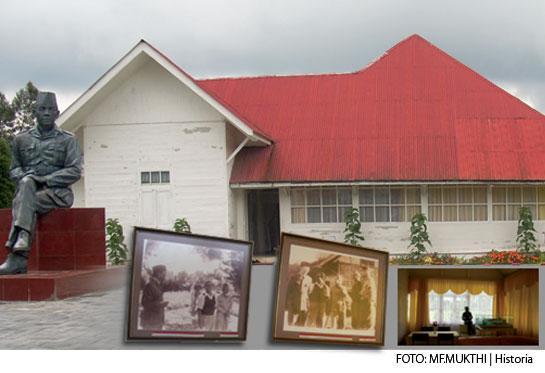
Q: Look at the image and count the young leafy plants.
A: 5